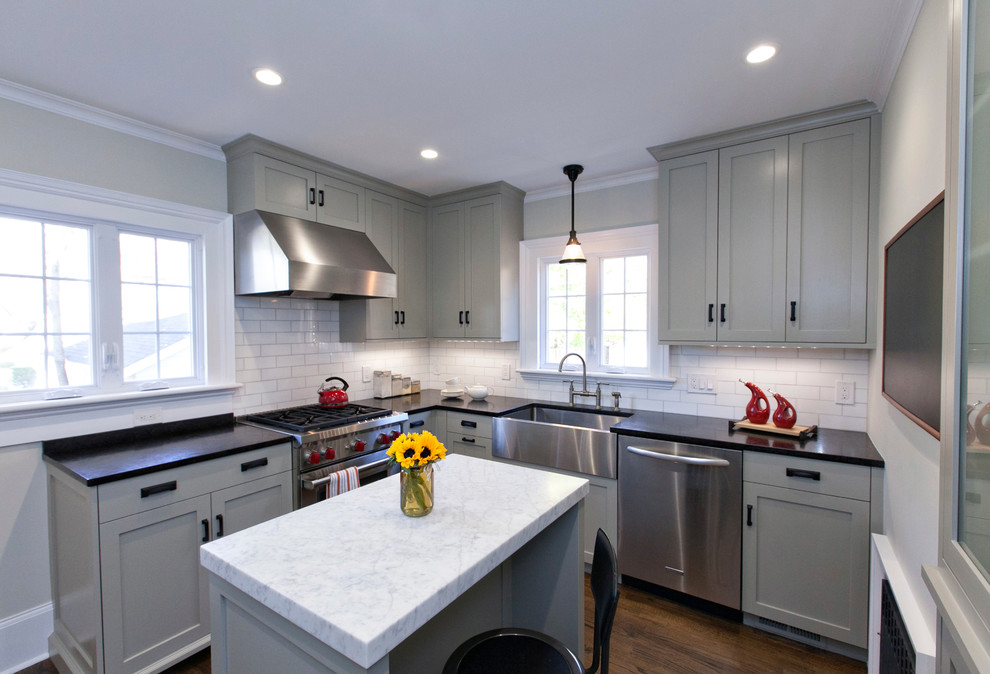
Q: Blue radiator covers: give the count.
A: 0